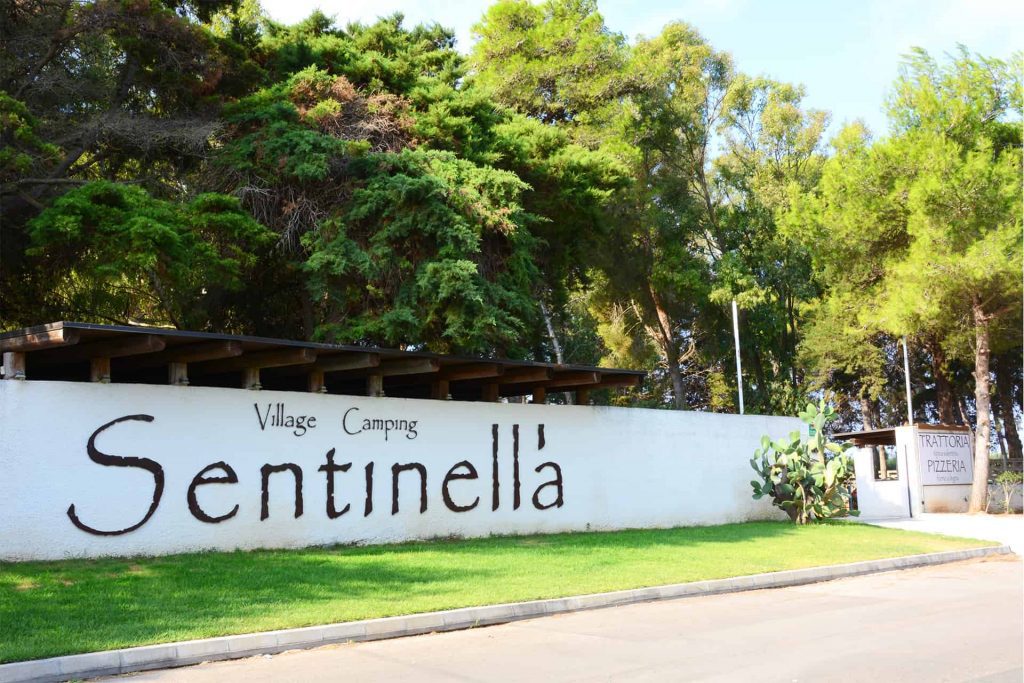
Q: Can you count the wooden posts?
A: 10